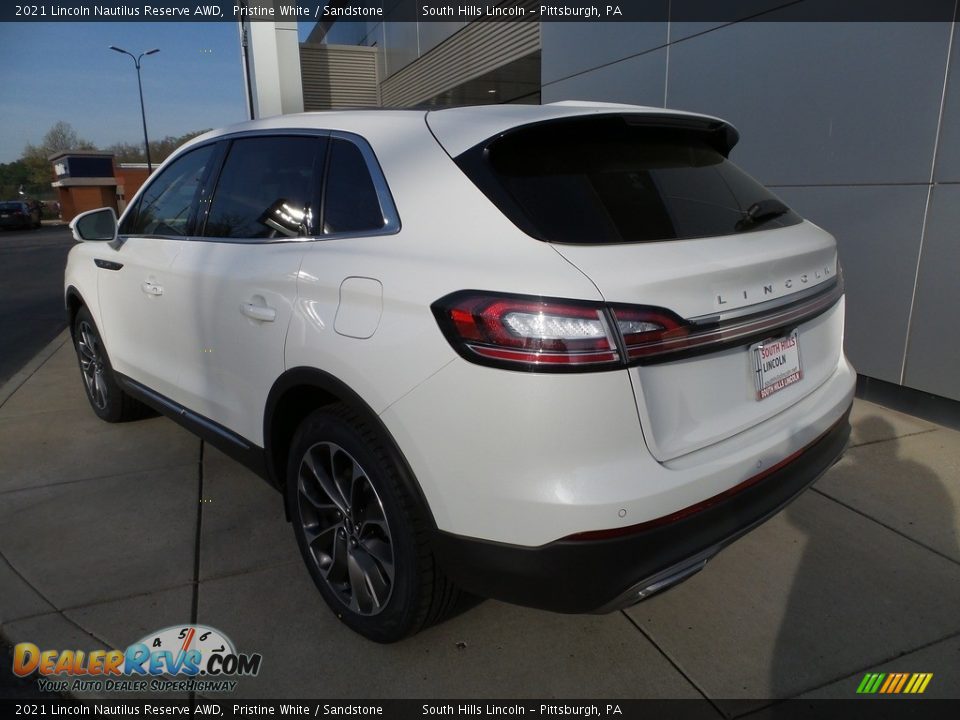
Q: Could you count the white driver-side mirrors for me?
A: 1